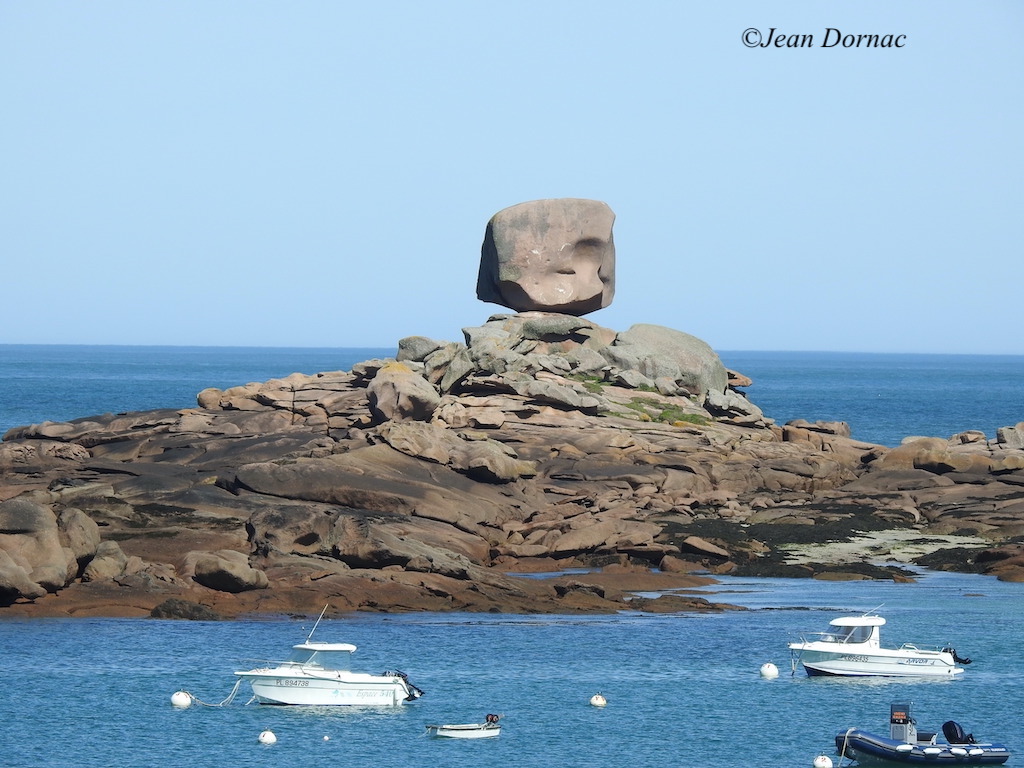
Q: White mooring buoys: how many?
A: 5